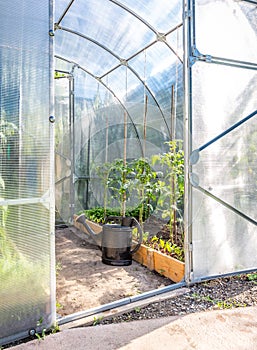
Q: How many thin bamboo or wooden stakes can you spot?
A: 4